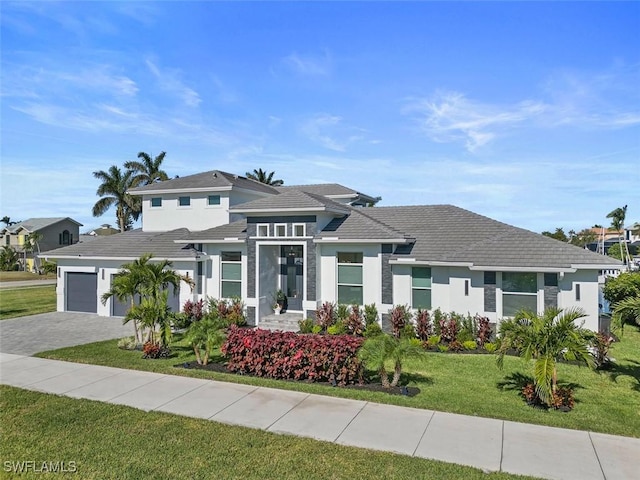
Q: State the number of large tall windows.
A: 4